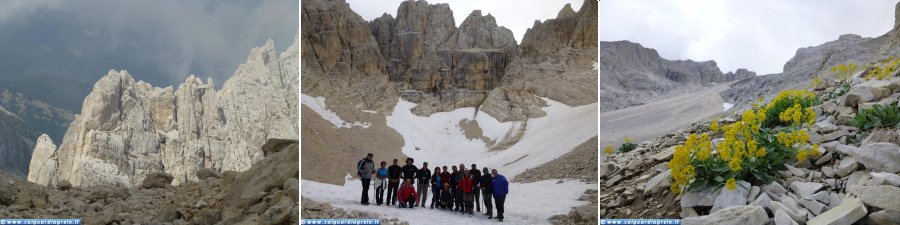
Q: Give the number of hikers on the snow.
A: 15